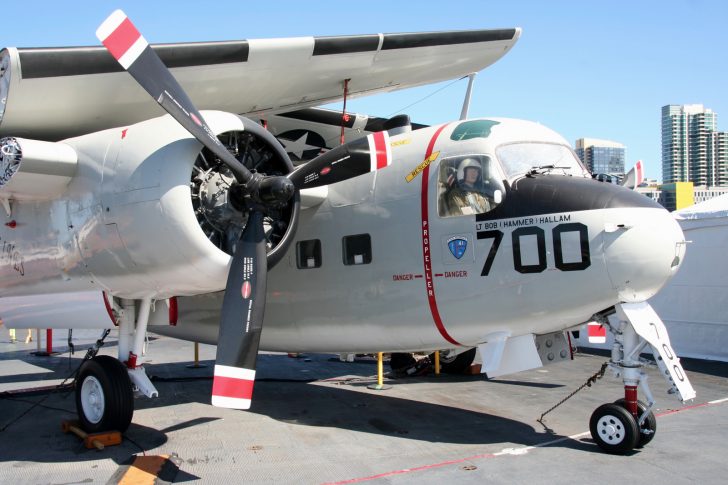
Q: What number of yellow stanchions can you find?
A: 3